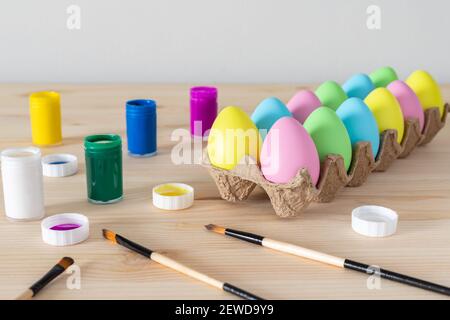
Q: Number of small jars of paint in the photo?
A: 5